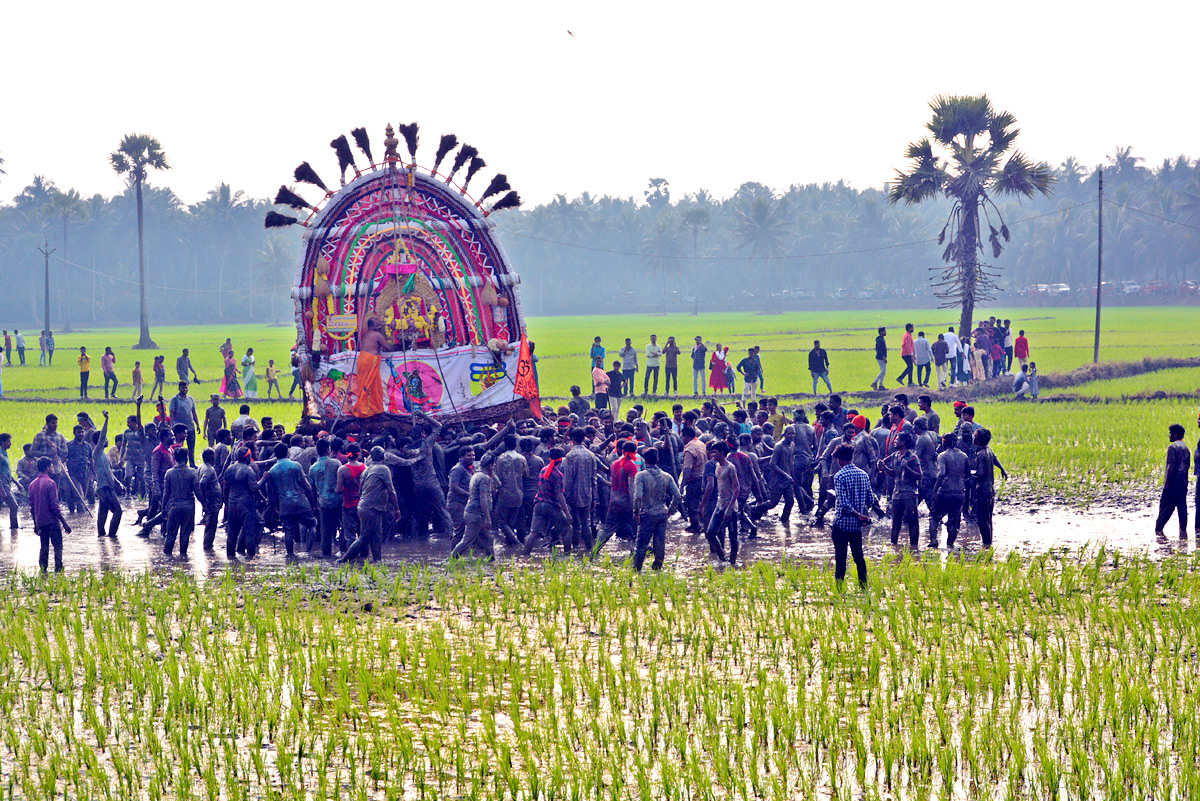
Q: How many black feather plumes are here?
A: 12